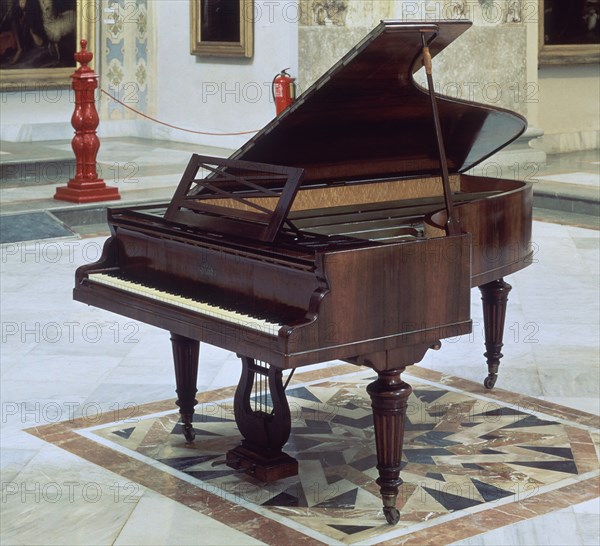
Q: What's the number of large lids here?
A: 1